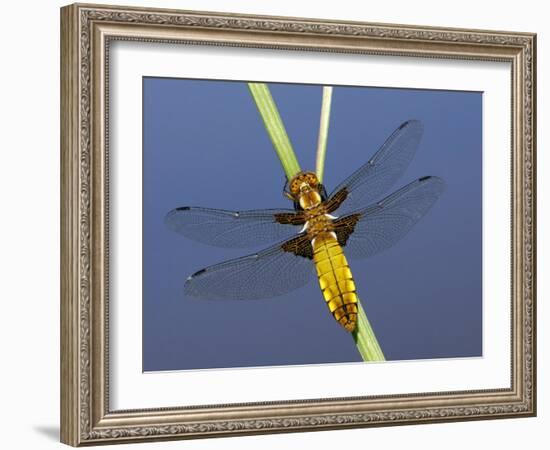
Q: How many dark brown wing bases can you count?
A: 4